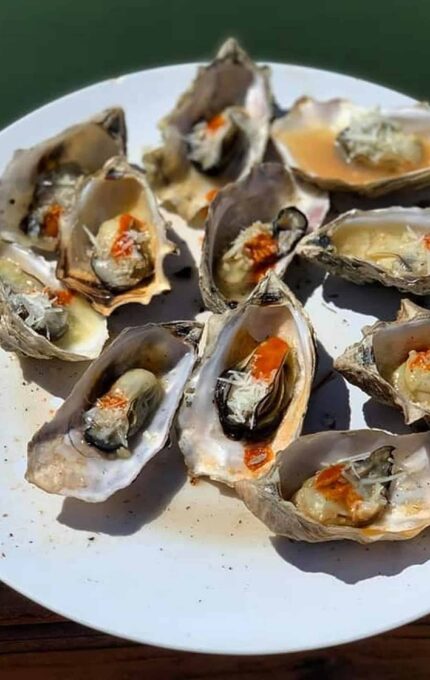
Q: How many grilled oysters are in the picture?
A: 11